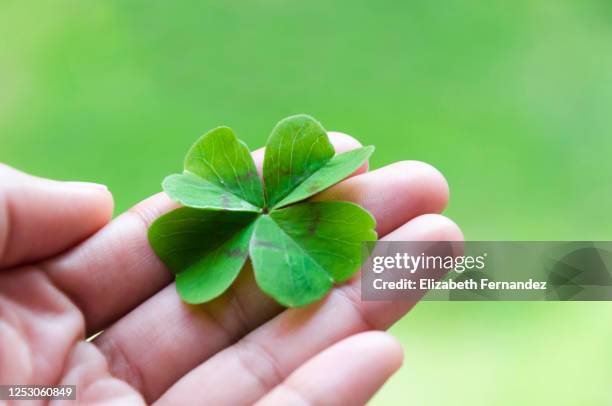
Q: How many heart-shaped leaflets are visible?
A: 4